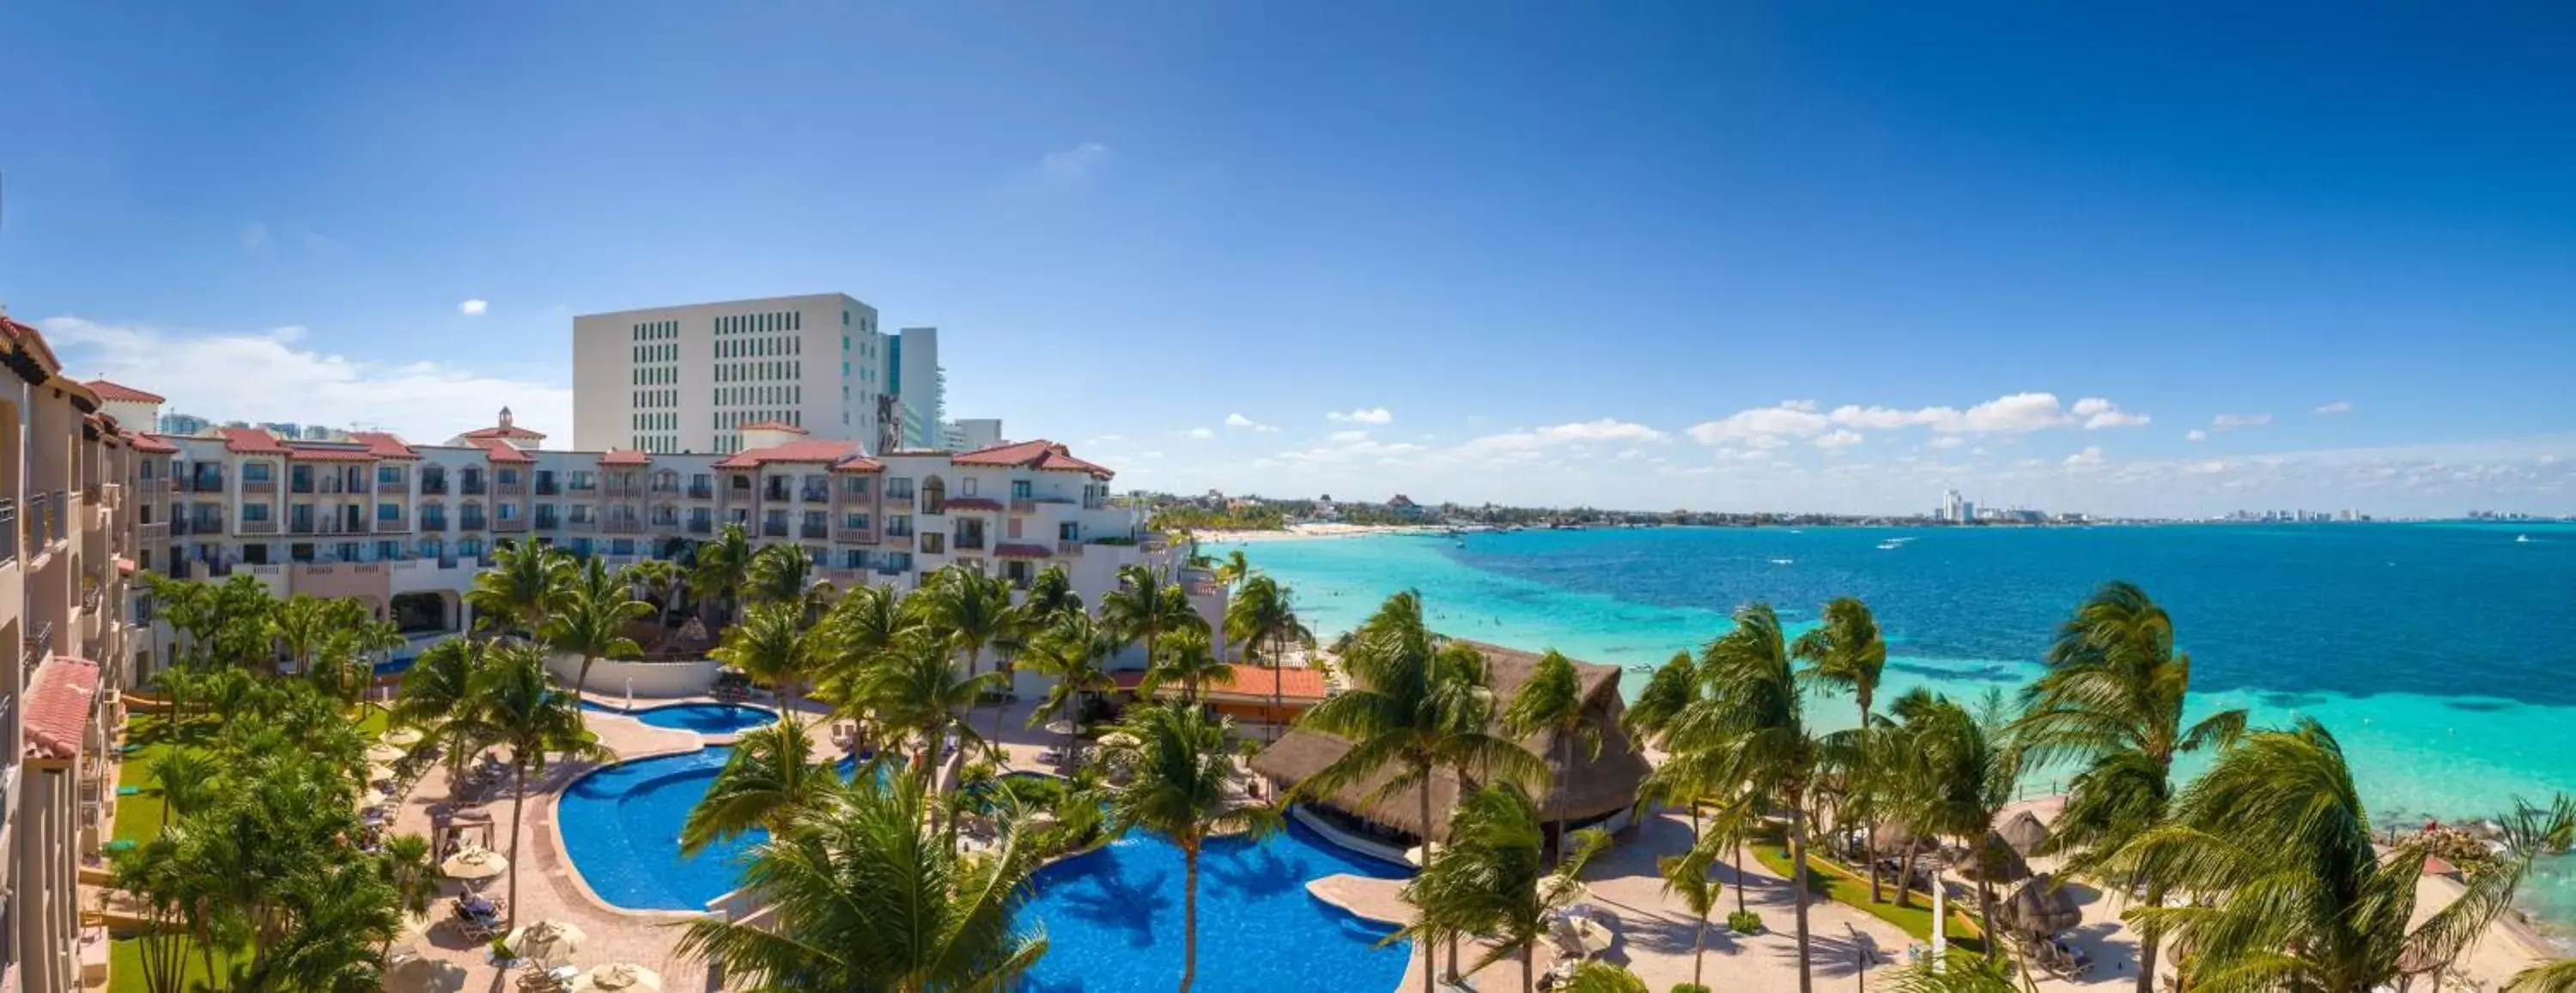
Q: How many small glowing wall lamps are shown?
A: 0